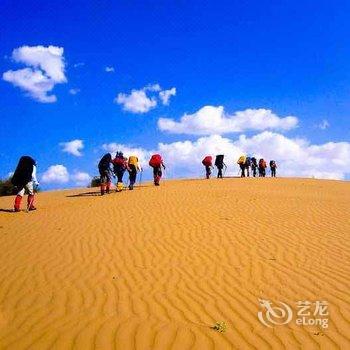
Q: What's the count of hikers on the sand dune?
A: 12